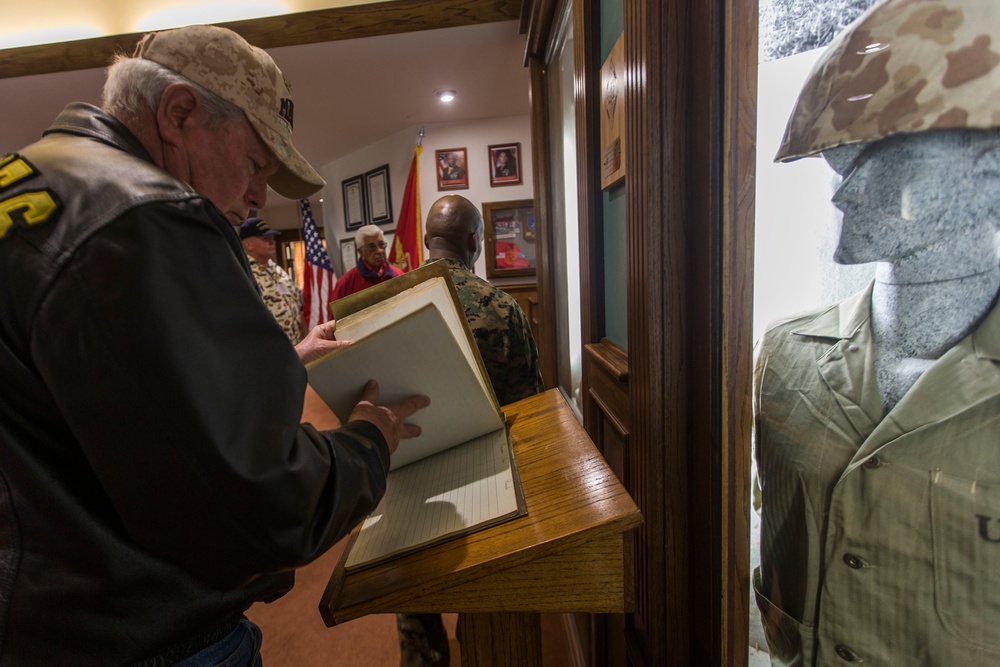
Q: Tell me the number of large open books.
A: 1